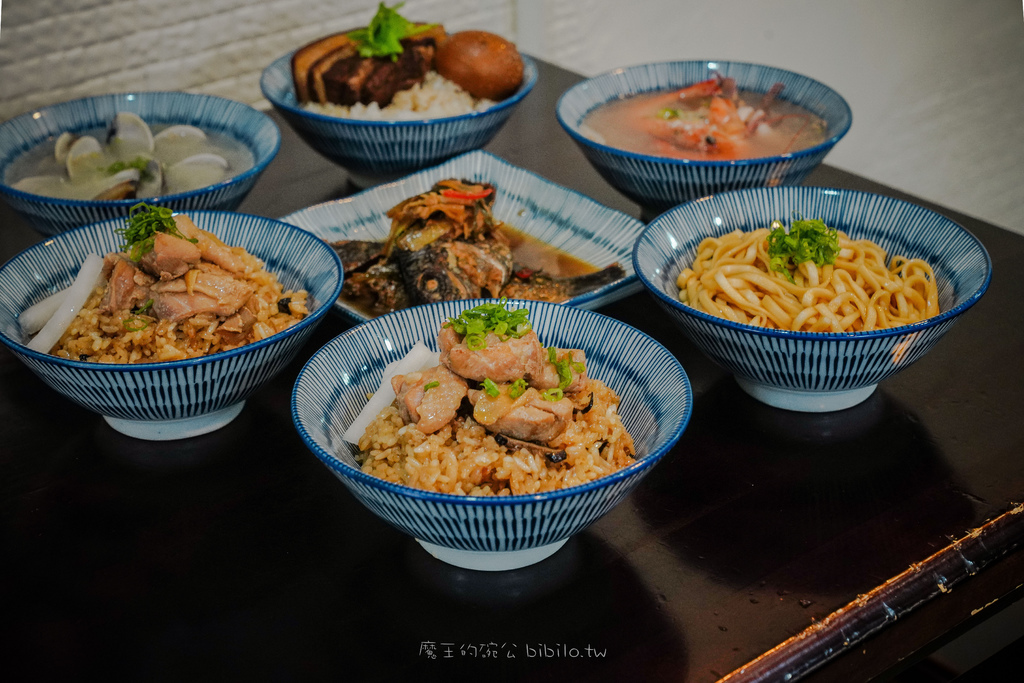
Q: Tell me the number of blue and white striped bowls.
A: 6